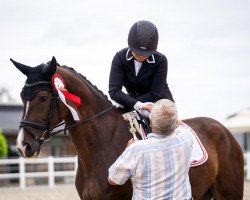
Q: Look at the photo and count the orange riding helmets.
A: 0